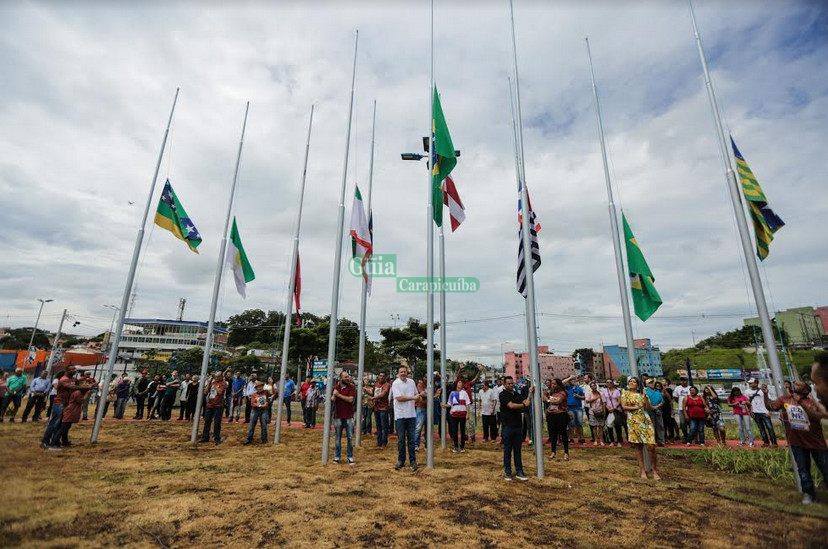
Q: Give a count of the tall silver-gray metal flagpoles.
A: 11